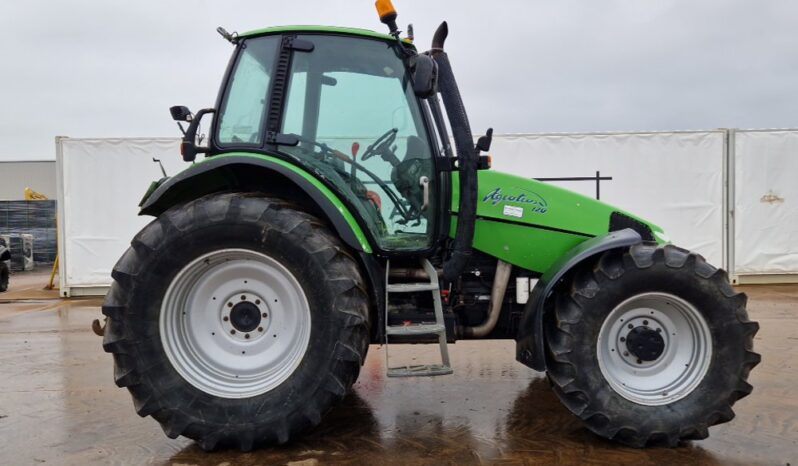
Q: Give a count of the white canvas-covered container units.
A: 2